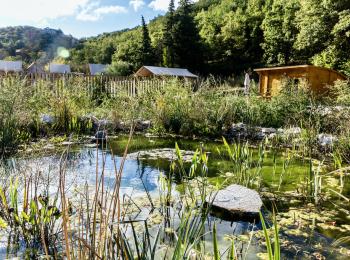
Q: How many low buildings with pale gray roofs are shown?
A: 4